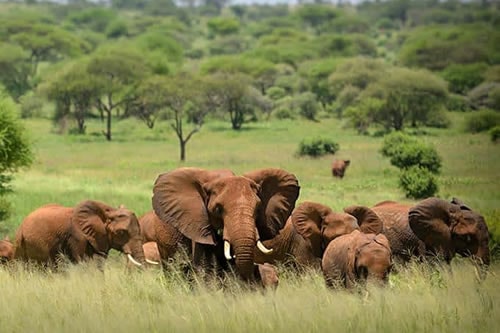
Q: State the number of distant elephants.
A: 1